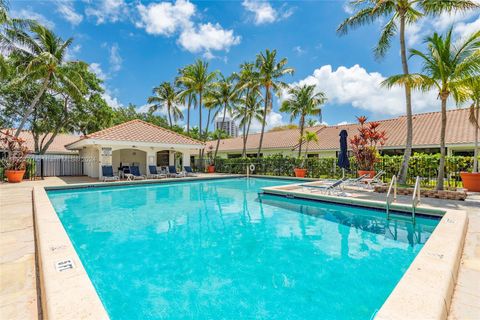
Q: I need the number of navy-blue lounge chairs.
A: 5